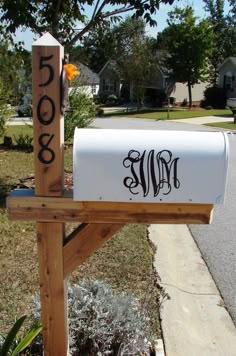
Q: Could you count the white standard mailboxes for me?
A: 1